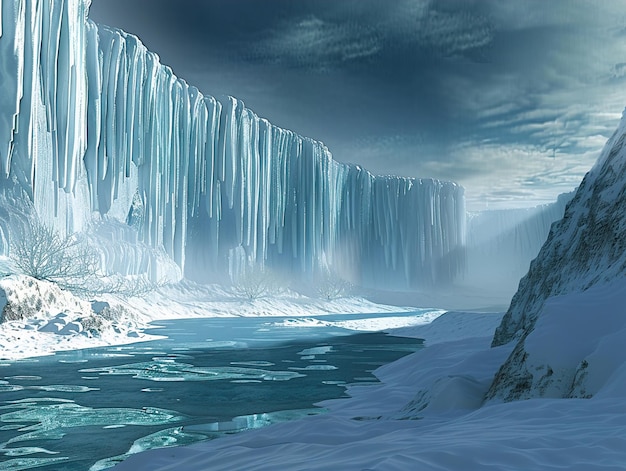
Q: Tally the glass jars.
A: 0